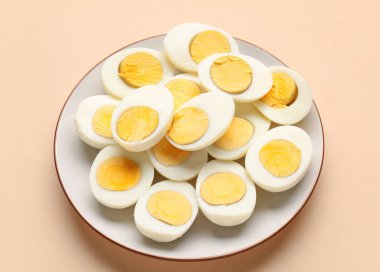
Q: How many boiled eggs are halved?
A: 14